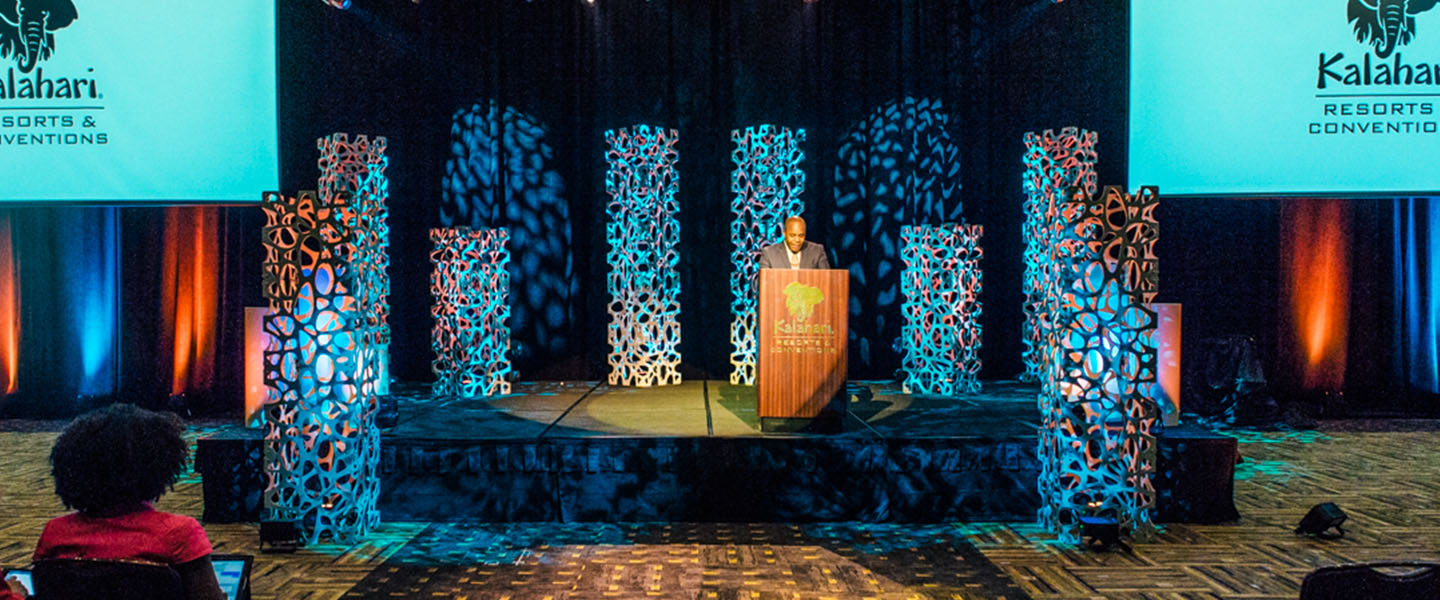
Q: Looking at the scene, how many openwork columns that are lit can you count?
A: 8